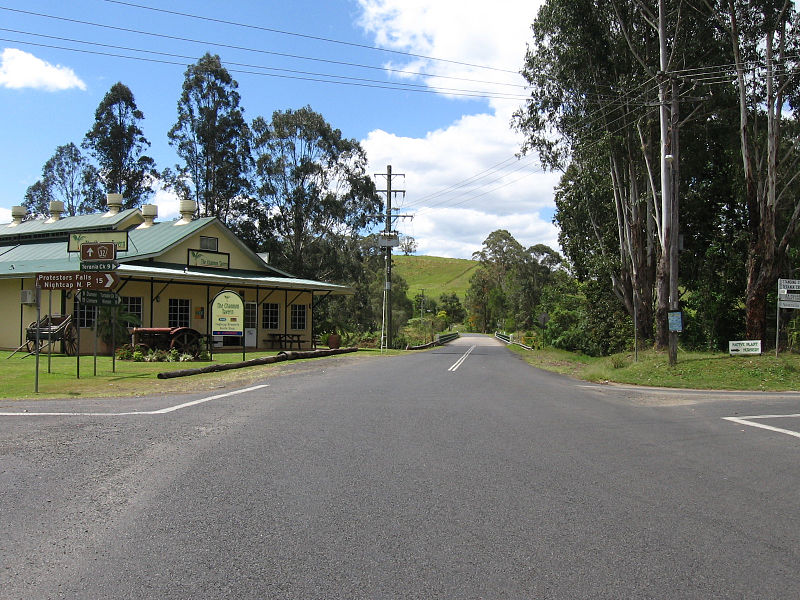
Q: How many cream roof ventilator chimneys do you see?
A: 5